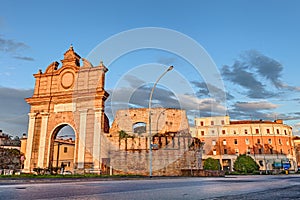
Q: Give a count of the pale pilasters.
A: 4